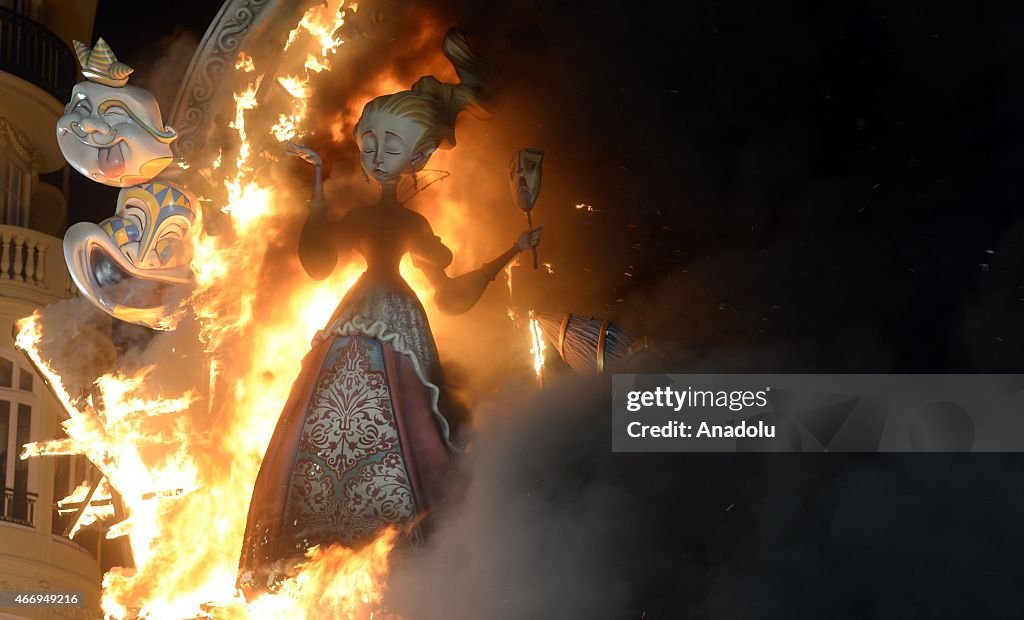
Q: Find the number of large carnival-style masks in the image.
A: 2